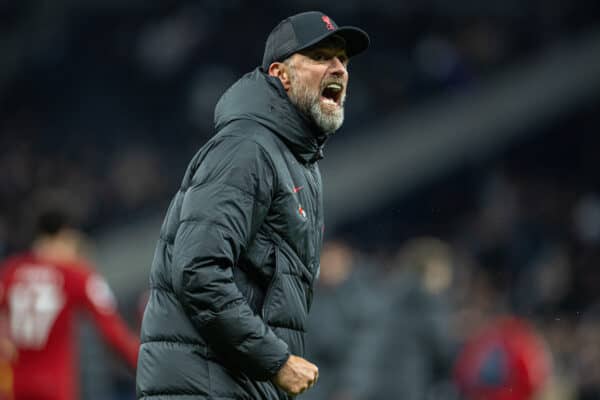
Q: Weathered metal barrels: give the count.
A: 0